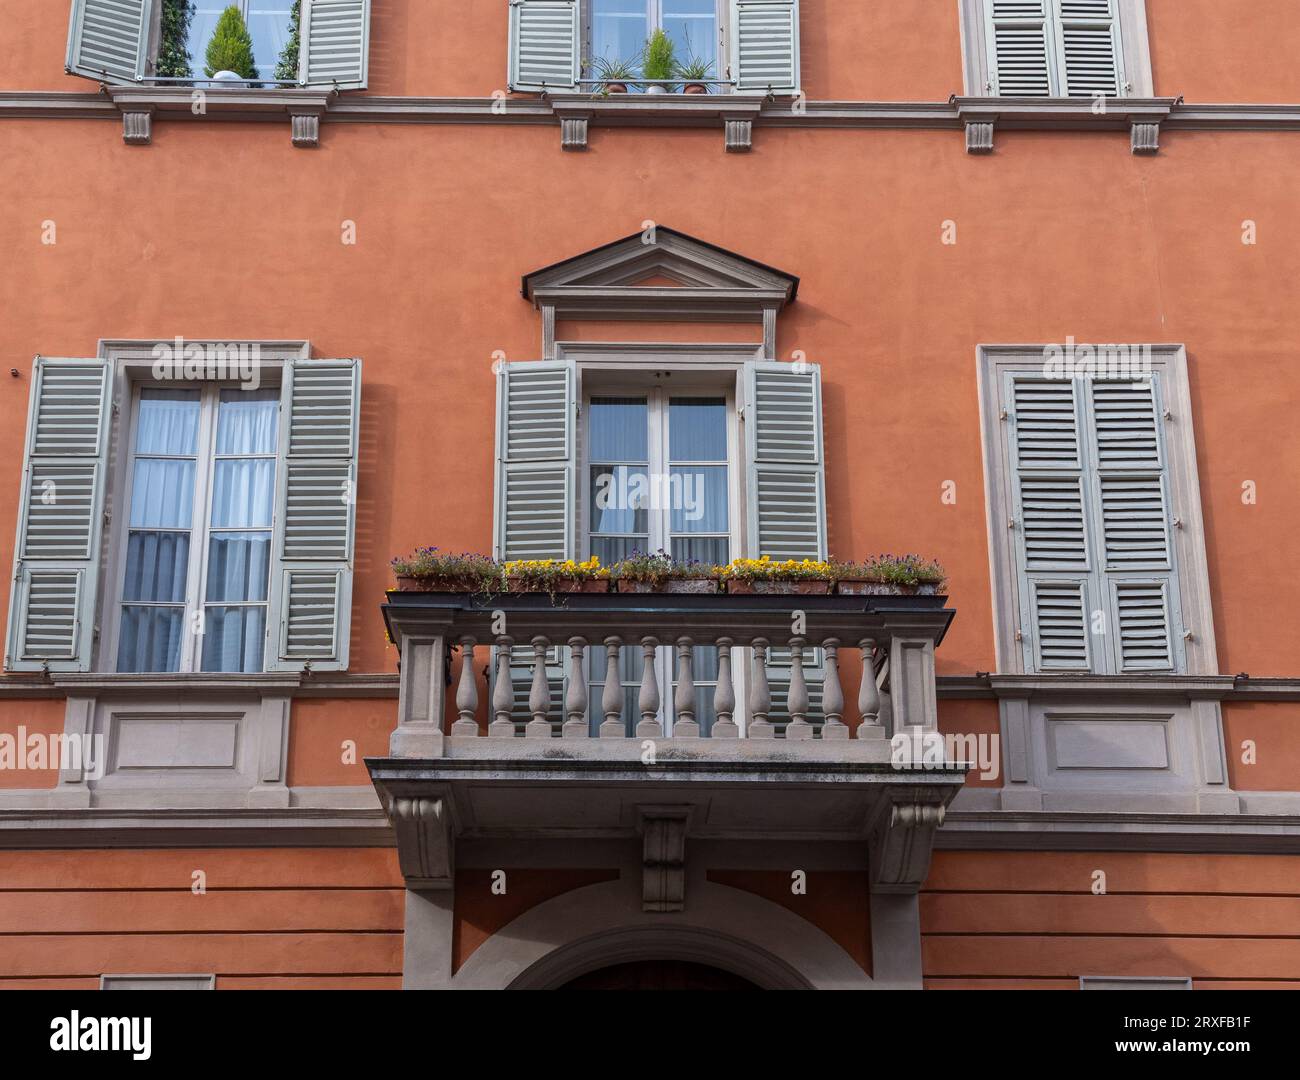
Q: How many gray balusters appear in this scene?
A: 12